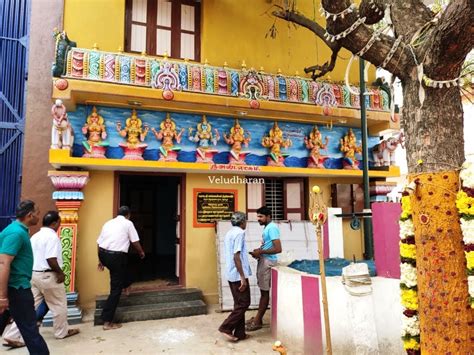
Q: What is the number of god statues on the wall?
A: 8